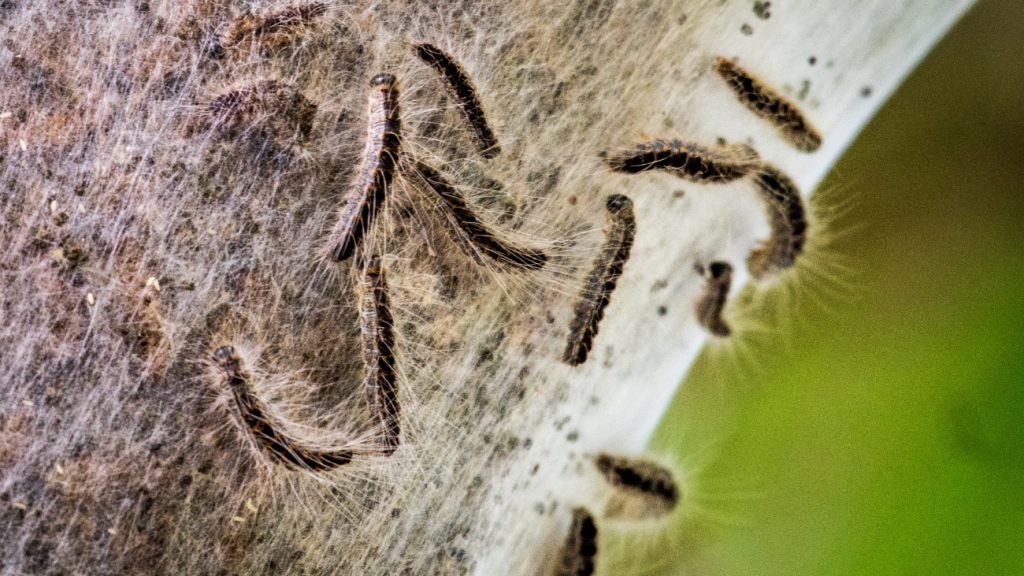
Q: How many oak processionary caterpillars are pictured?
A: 12